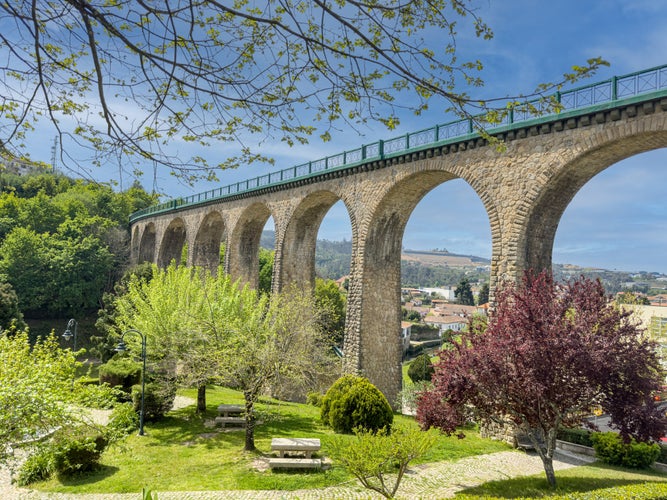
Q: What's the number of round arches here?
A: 8